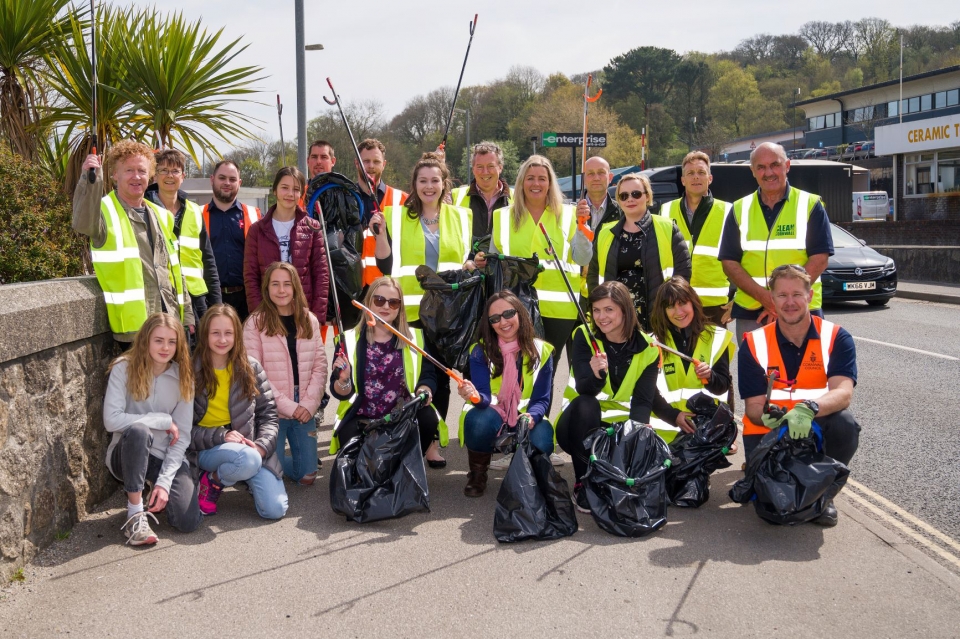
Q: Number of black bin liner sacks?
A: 8